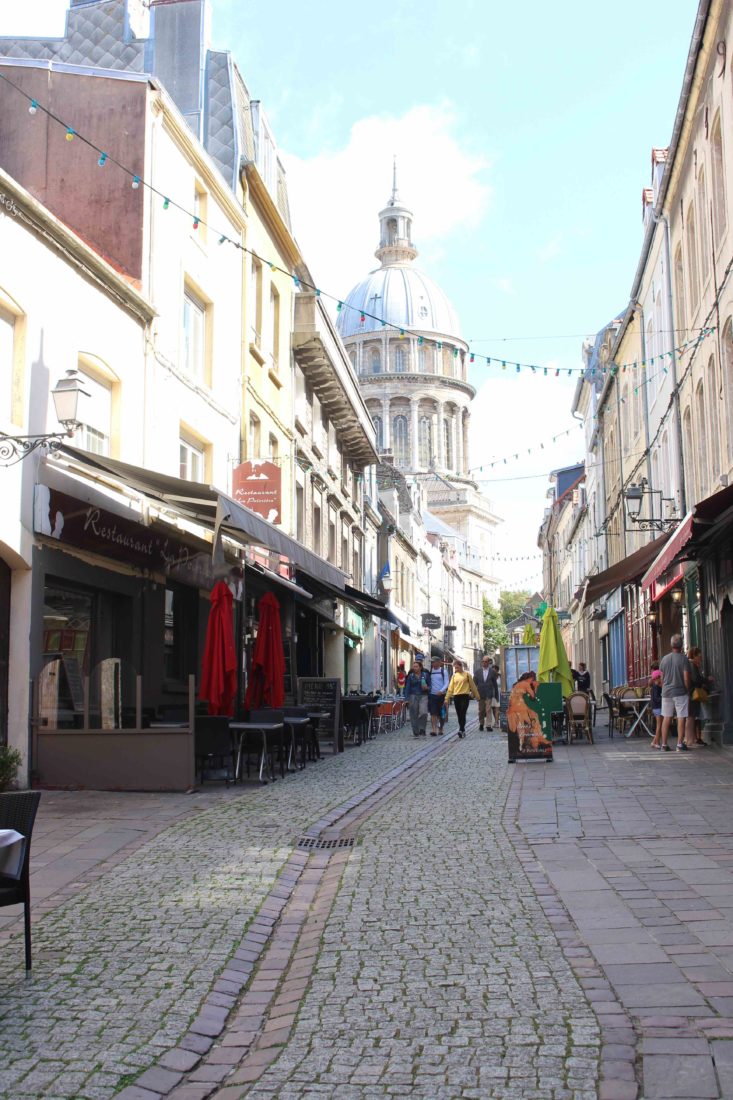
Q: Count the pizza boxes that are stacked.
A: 0